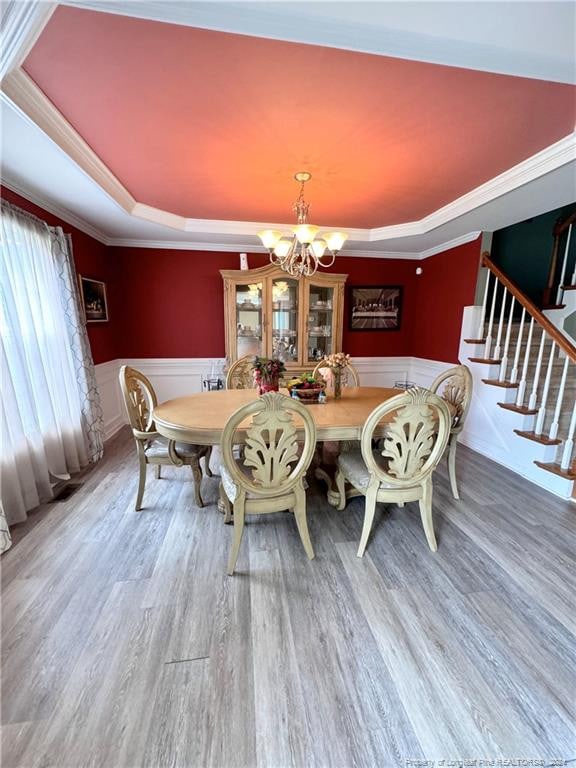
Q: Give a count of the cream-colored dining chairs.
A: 6